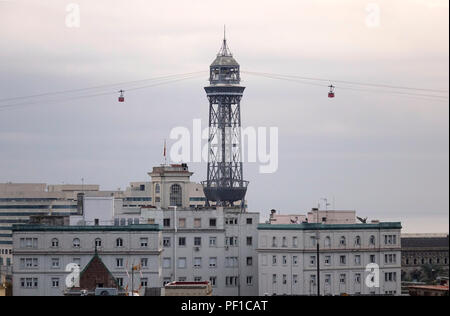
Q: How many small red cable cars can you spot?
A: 2